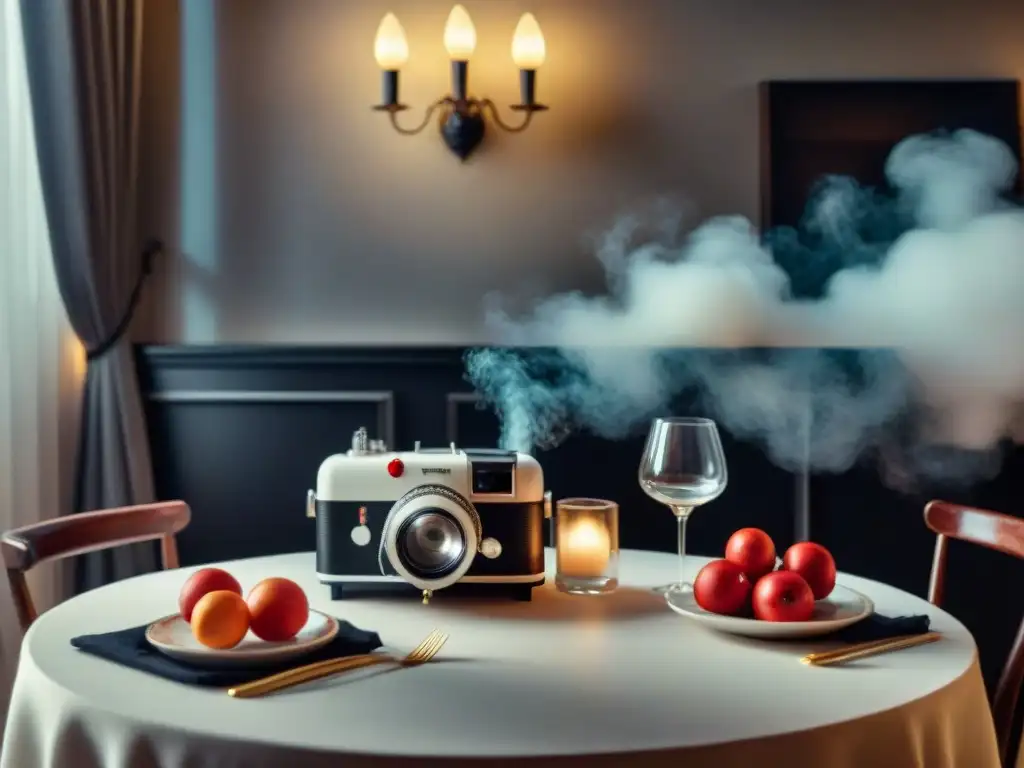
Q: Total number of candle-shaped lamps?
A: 3